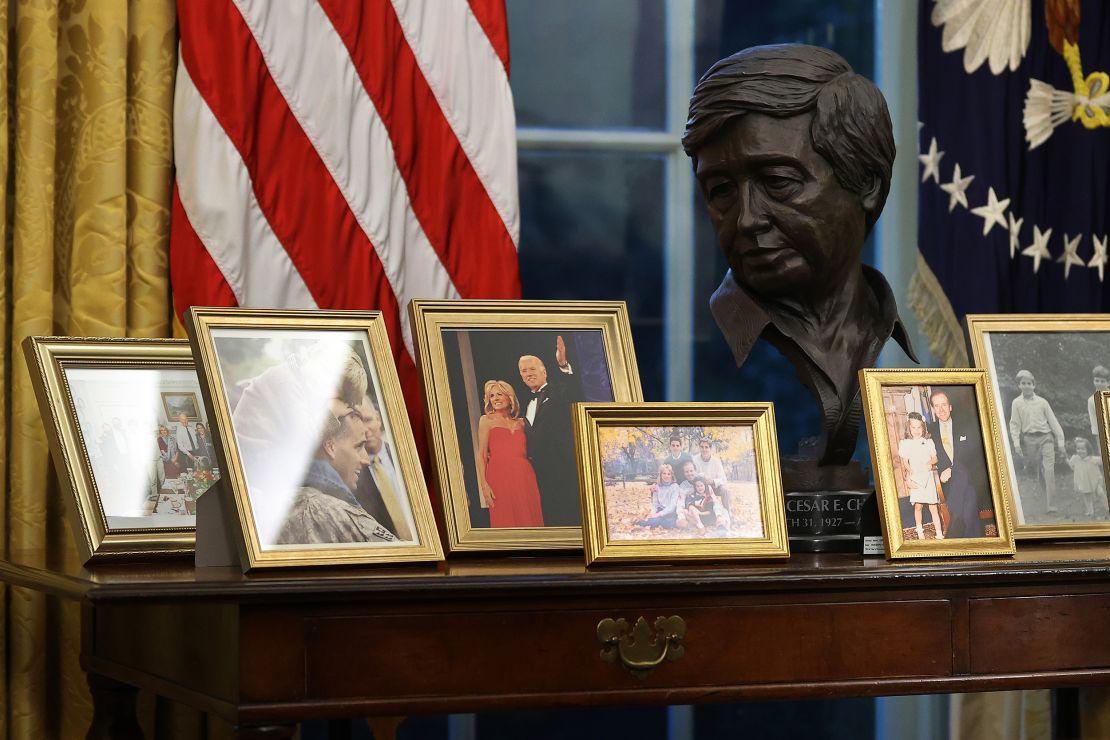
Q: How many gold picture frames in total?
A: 7